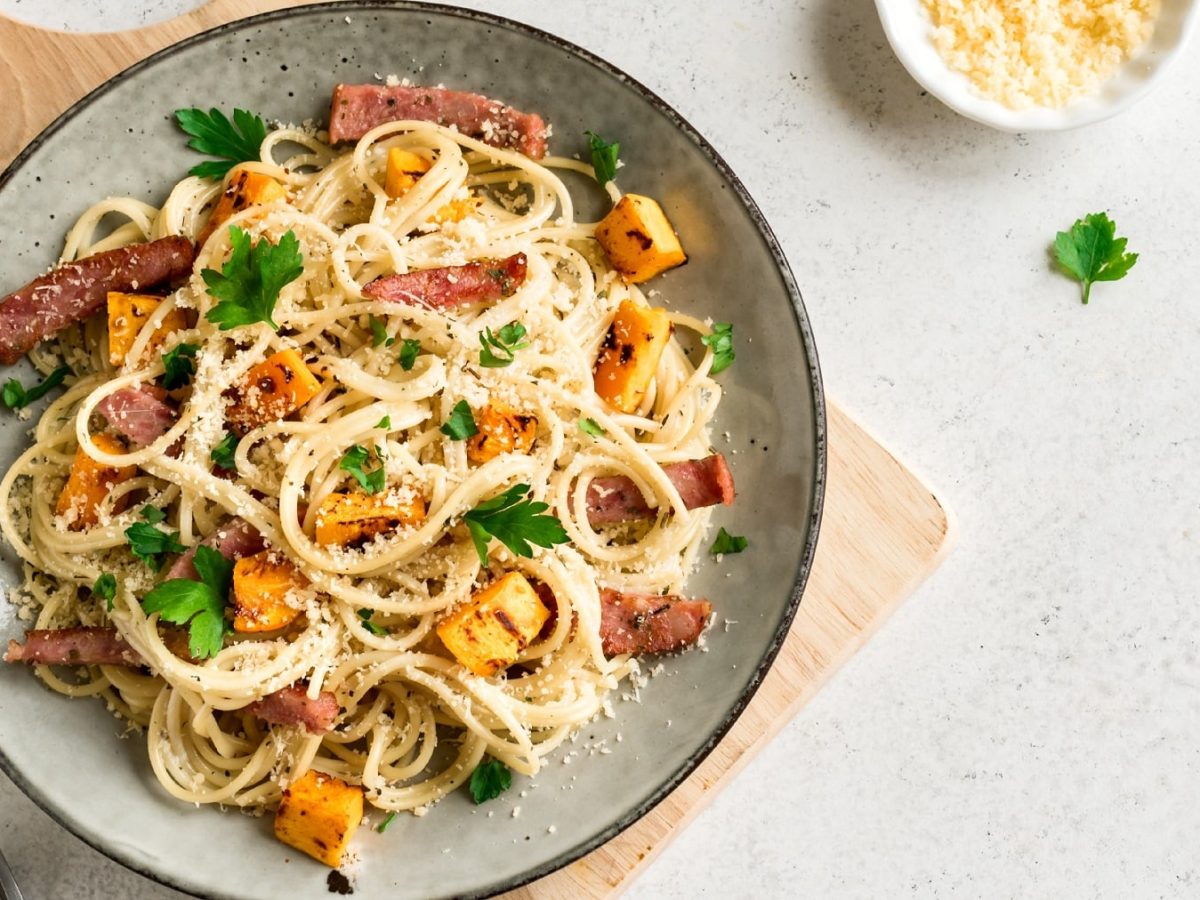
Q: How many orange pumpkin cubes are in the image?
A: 12